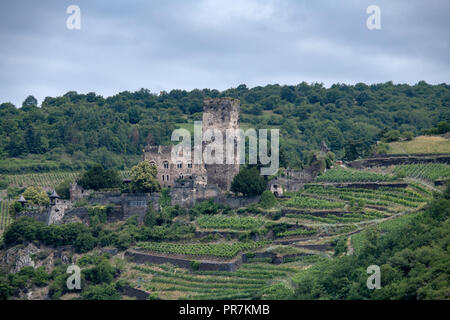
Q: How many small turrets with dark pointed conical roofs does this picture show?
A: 2